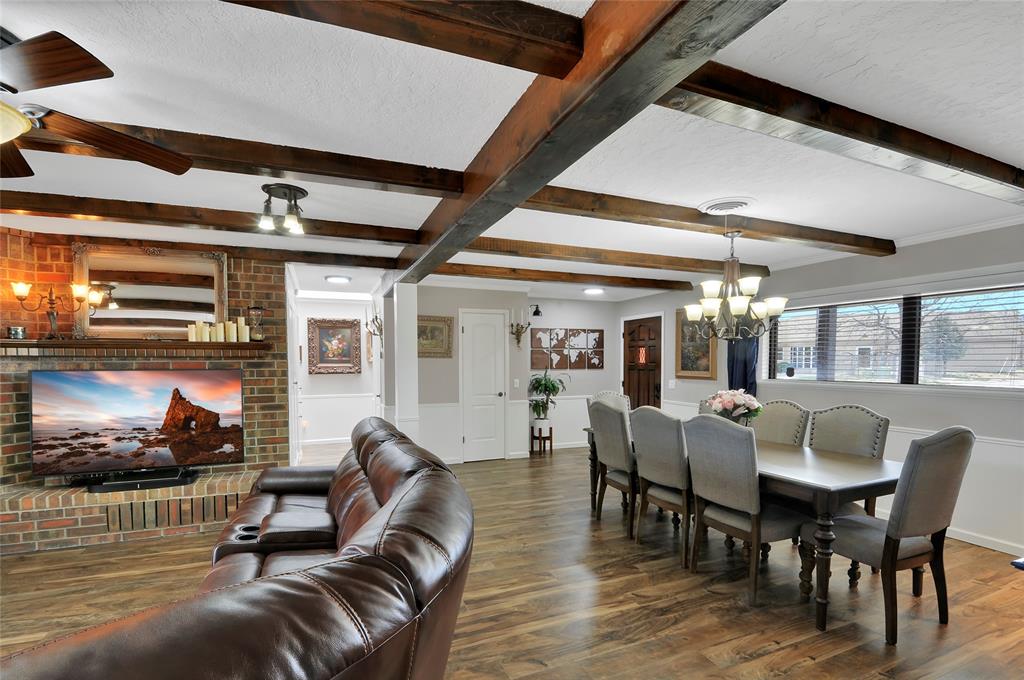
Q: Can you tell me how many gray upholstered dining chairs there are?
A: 8